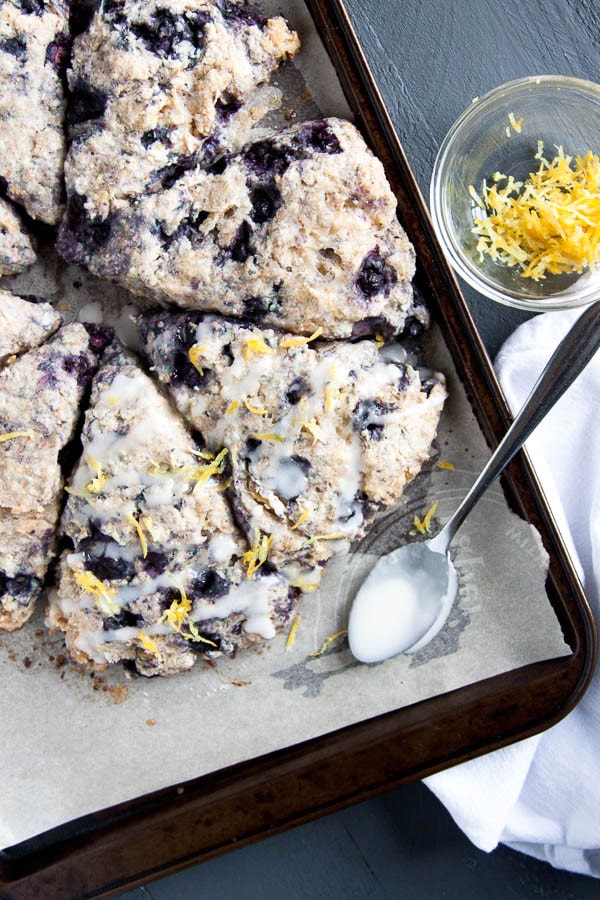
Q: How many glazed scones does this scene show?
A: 2